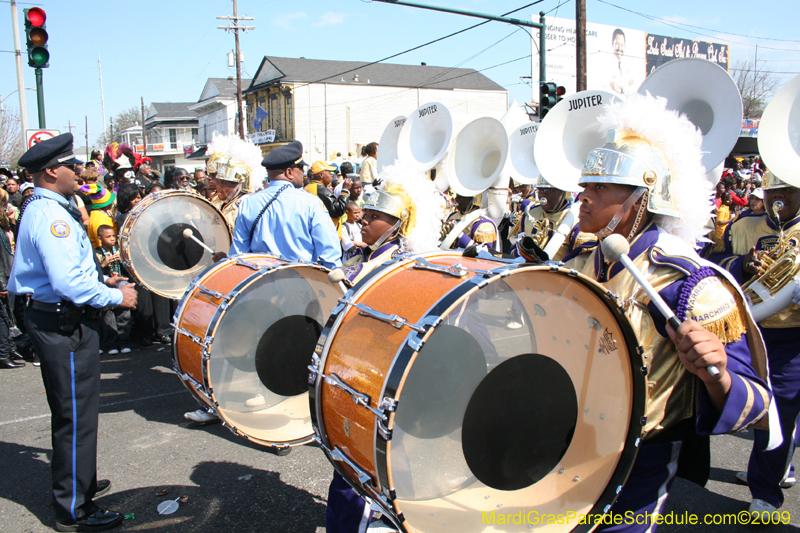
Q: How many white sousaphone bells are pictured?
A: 7